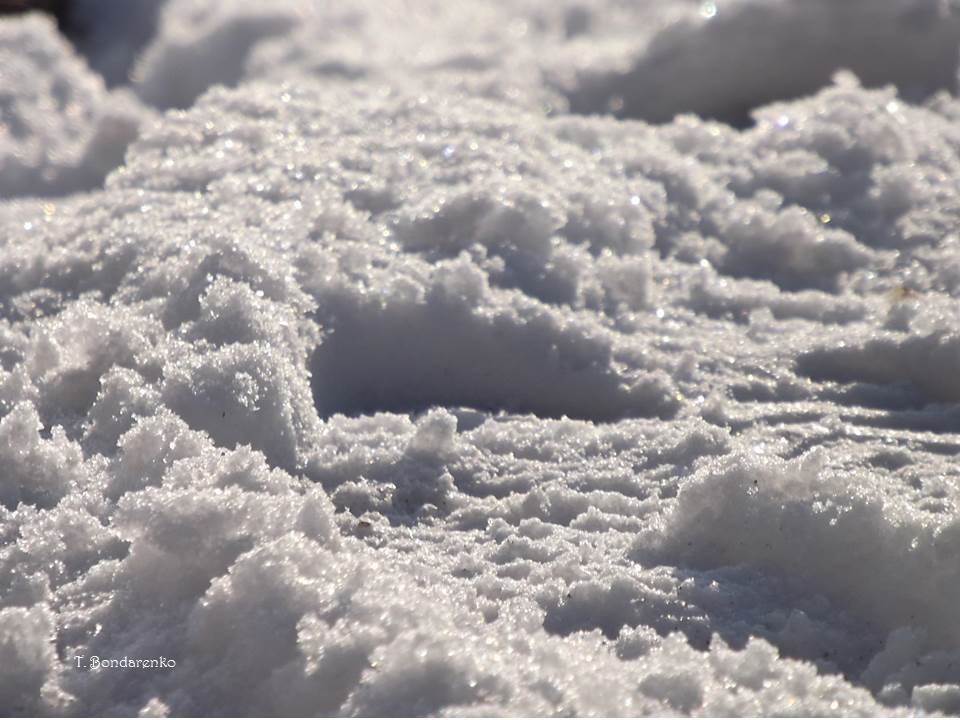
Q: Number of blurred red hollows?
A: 0